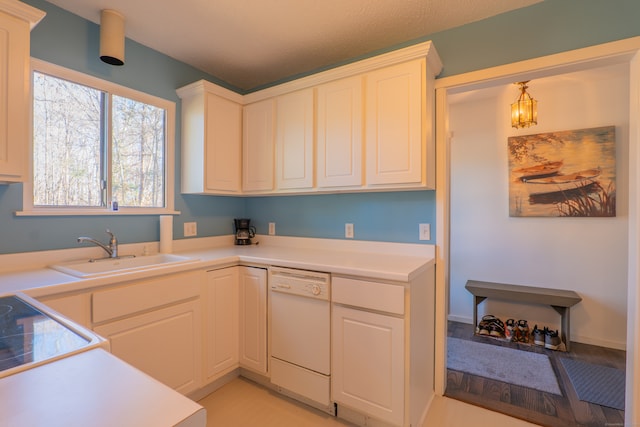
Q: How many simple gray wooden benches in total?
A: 1